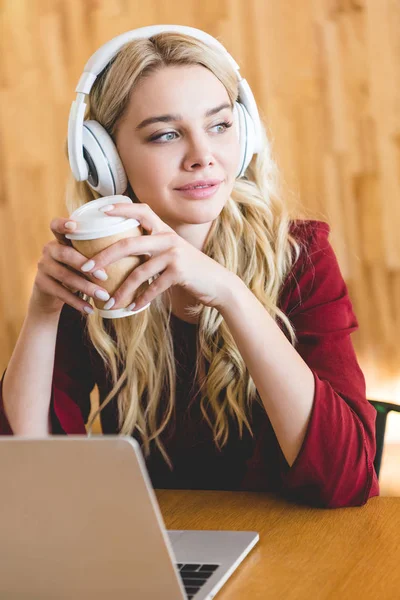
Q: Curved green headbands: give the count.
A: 0